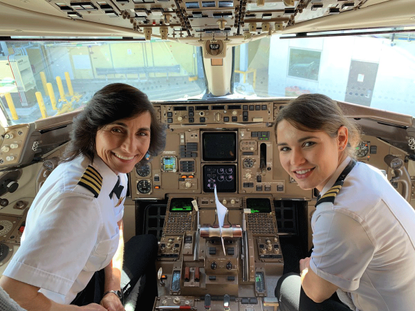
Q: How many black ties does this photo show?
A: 1